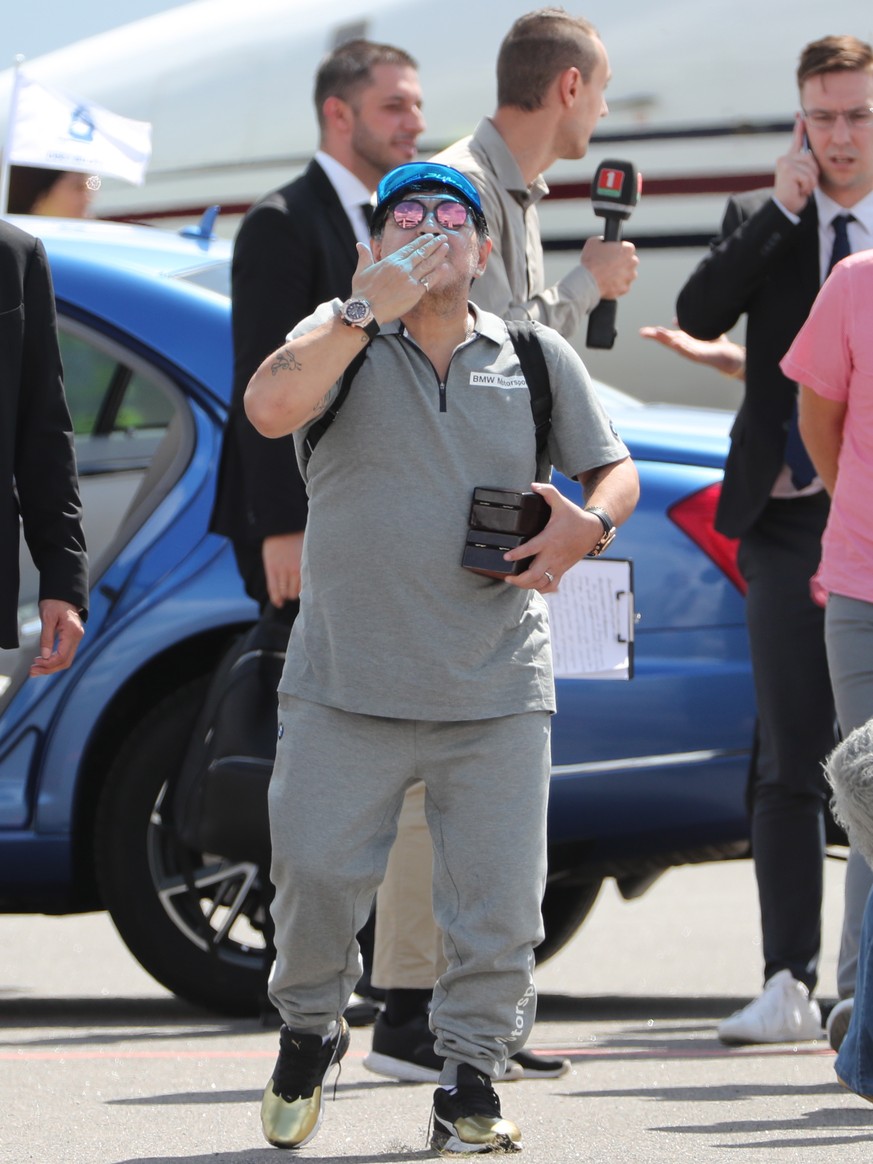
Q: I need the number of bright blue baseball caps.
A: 1